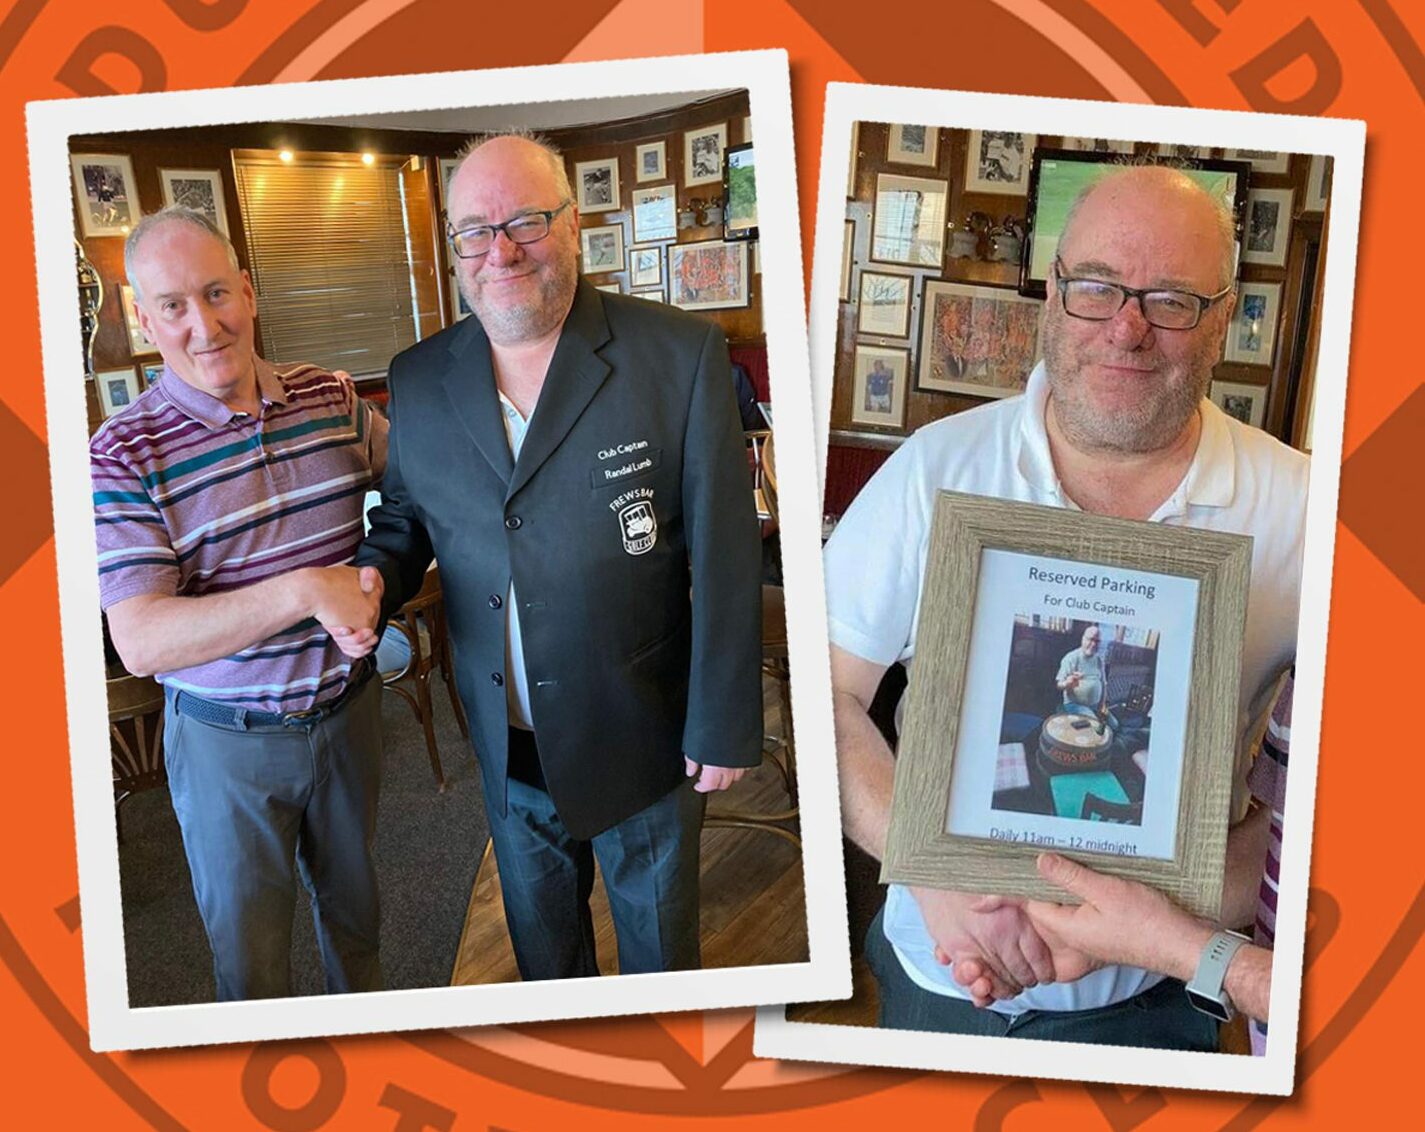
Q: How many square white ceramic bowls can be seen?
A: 0